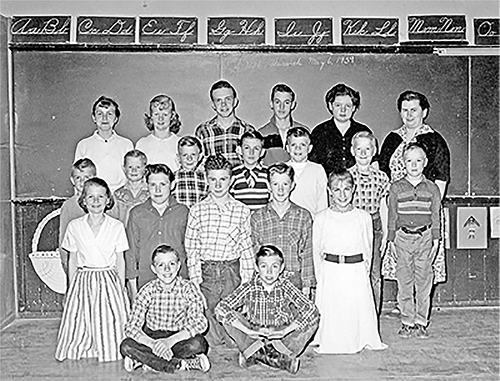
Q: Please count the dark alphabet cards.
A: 8